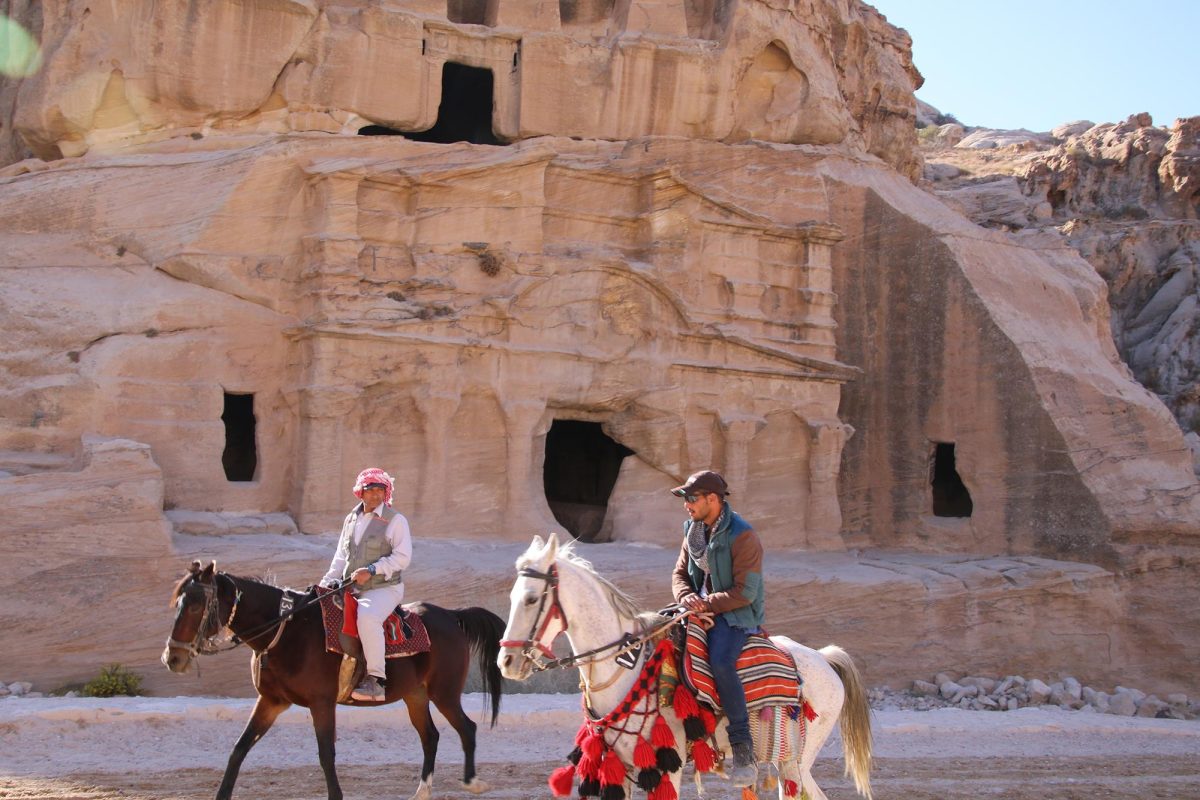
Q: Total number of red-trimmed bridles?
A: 1